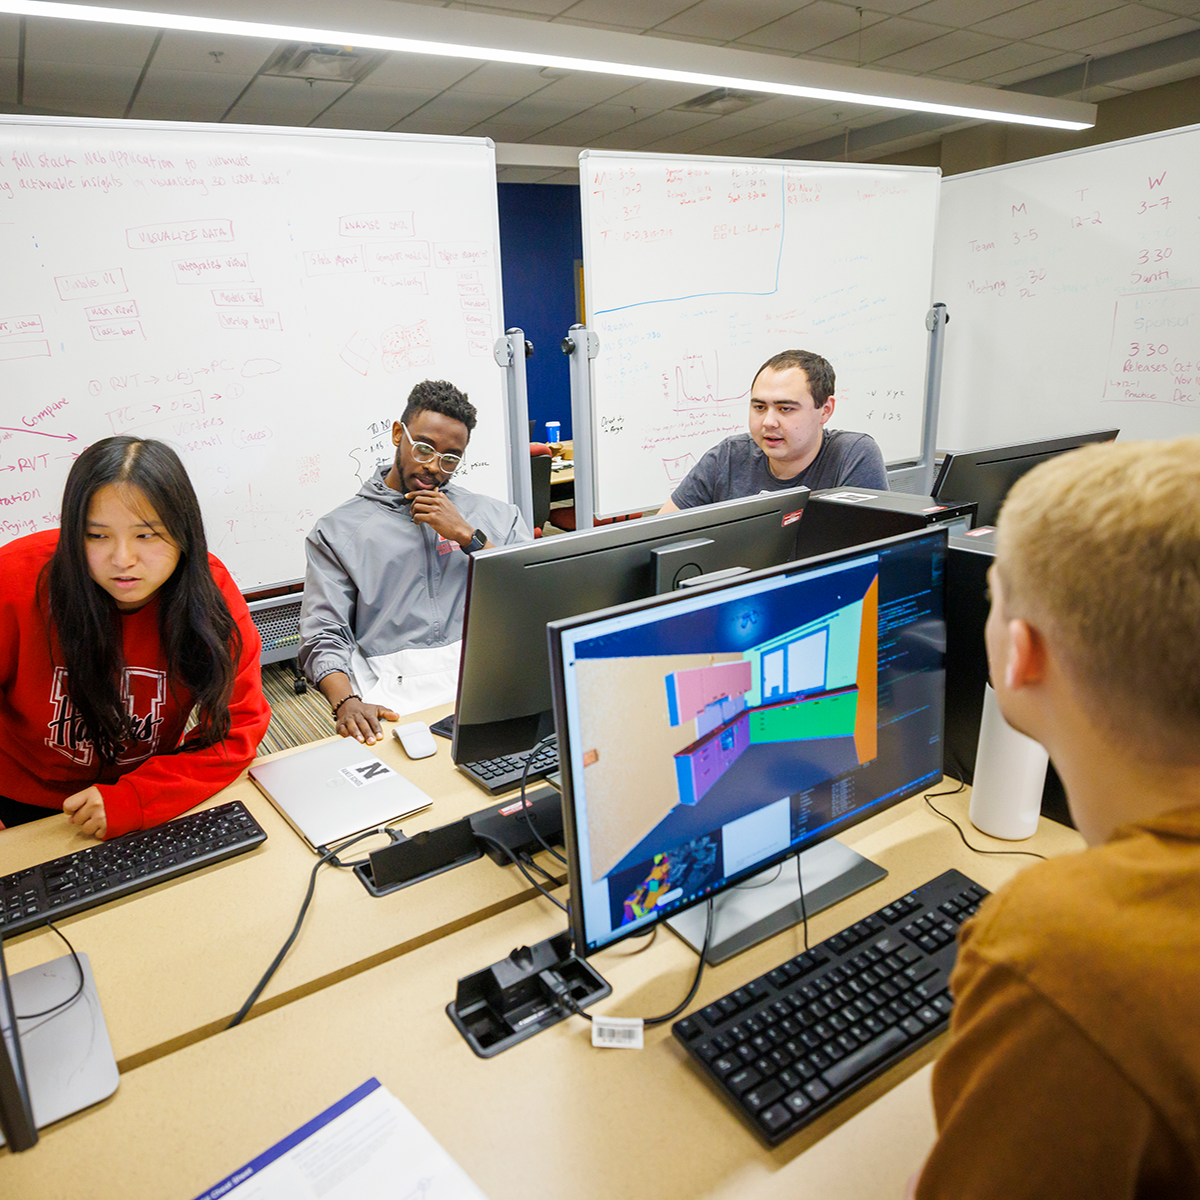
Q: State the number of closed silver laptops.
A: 1